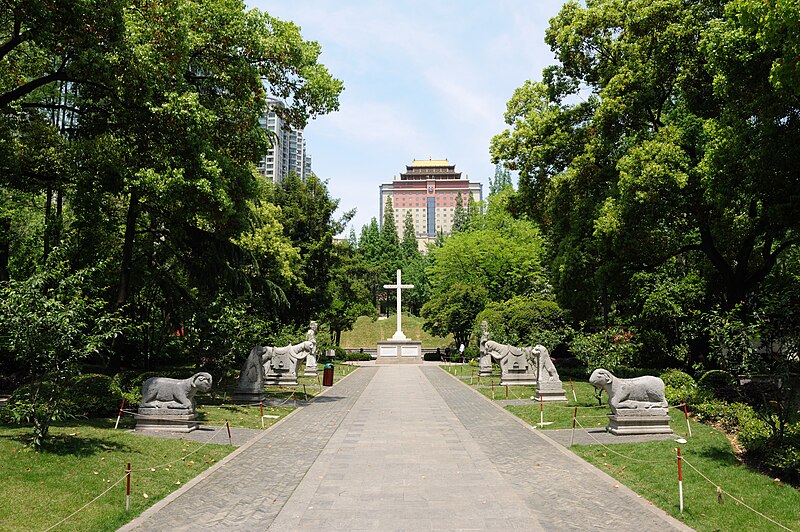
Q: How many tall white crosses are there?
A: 1